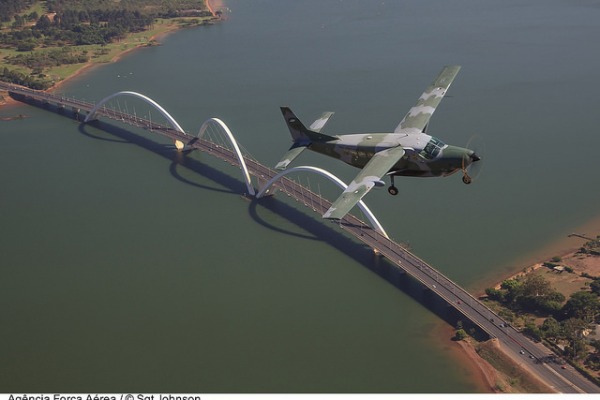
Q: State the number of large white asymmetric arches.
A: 3